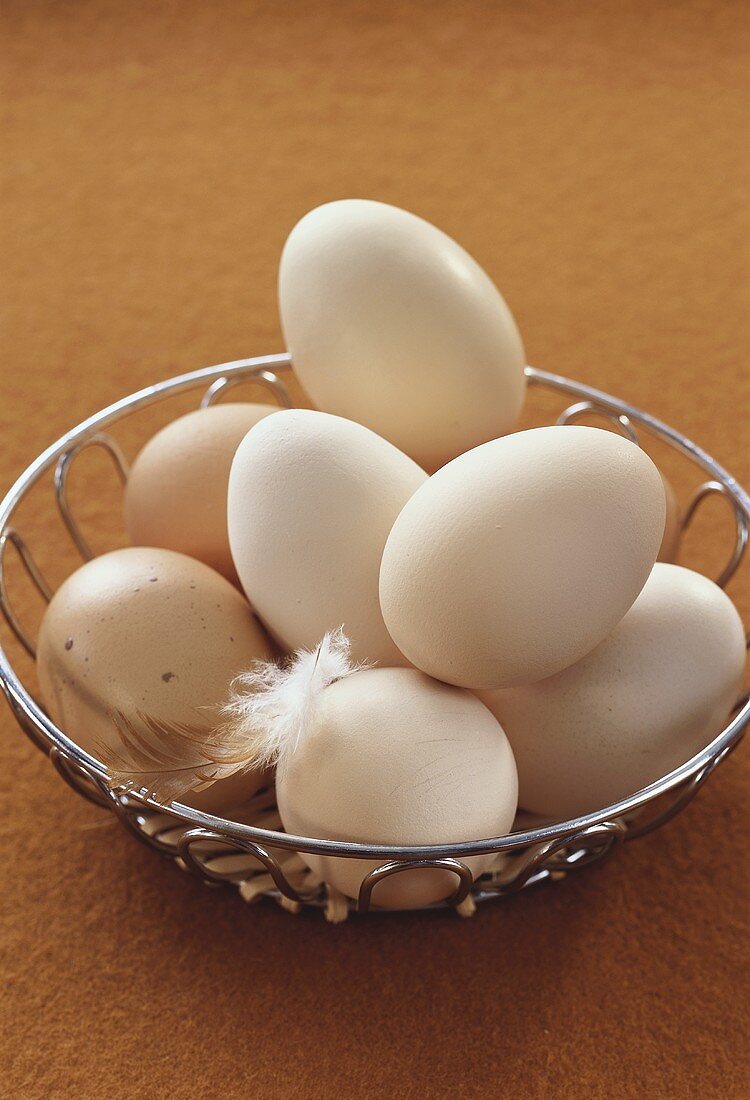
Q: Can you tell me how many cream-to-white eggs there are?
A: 5